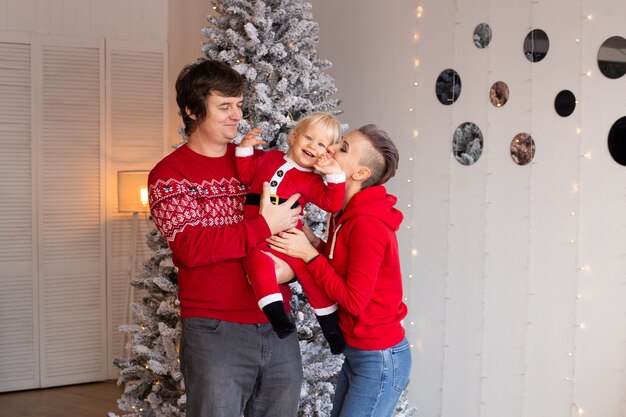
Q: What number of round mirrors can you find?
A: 9